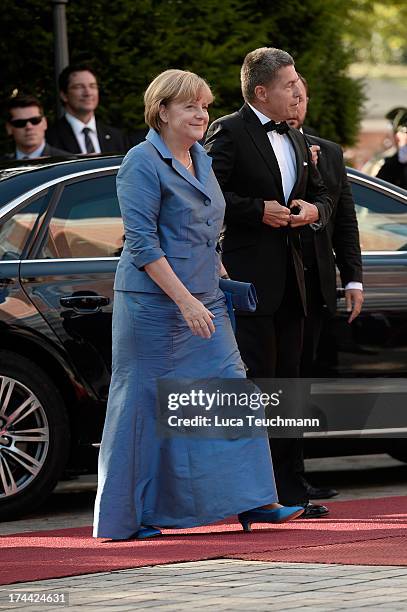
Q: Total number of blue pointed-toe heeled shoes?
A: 2